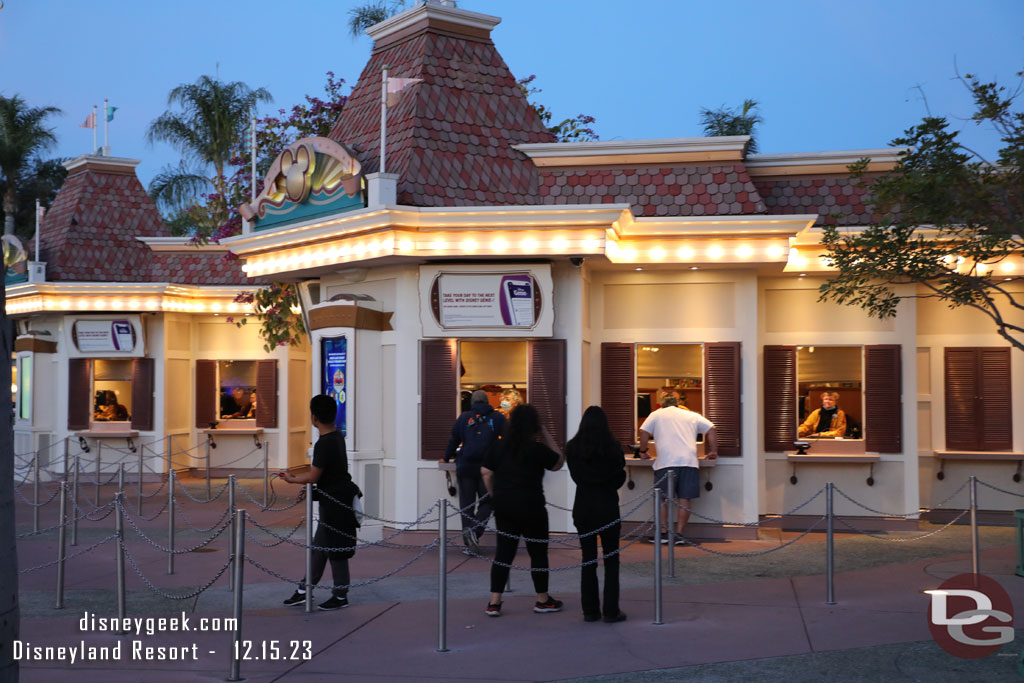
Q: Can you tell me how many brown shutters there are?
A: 12